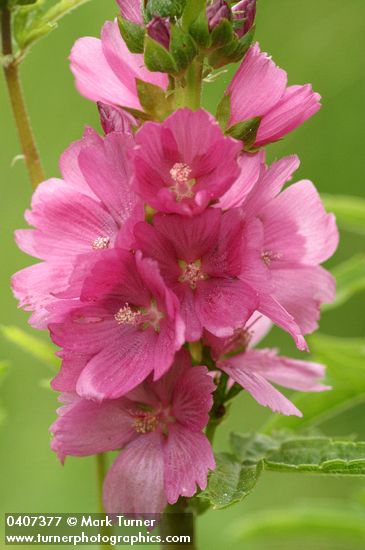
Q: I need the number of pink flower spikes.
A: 1